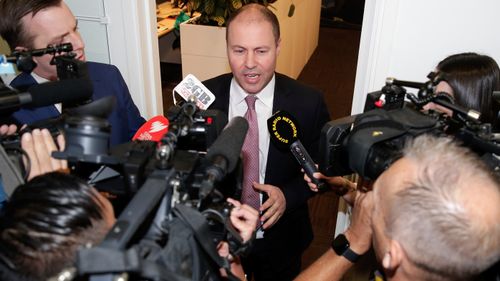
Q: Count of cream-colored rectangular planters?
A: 1